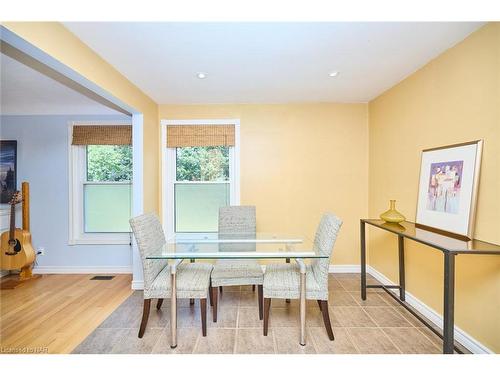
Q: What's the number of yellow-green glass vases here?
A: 1